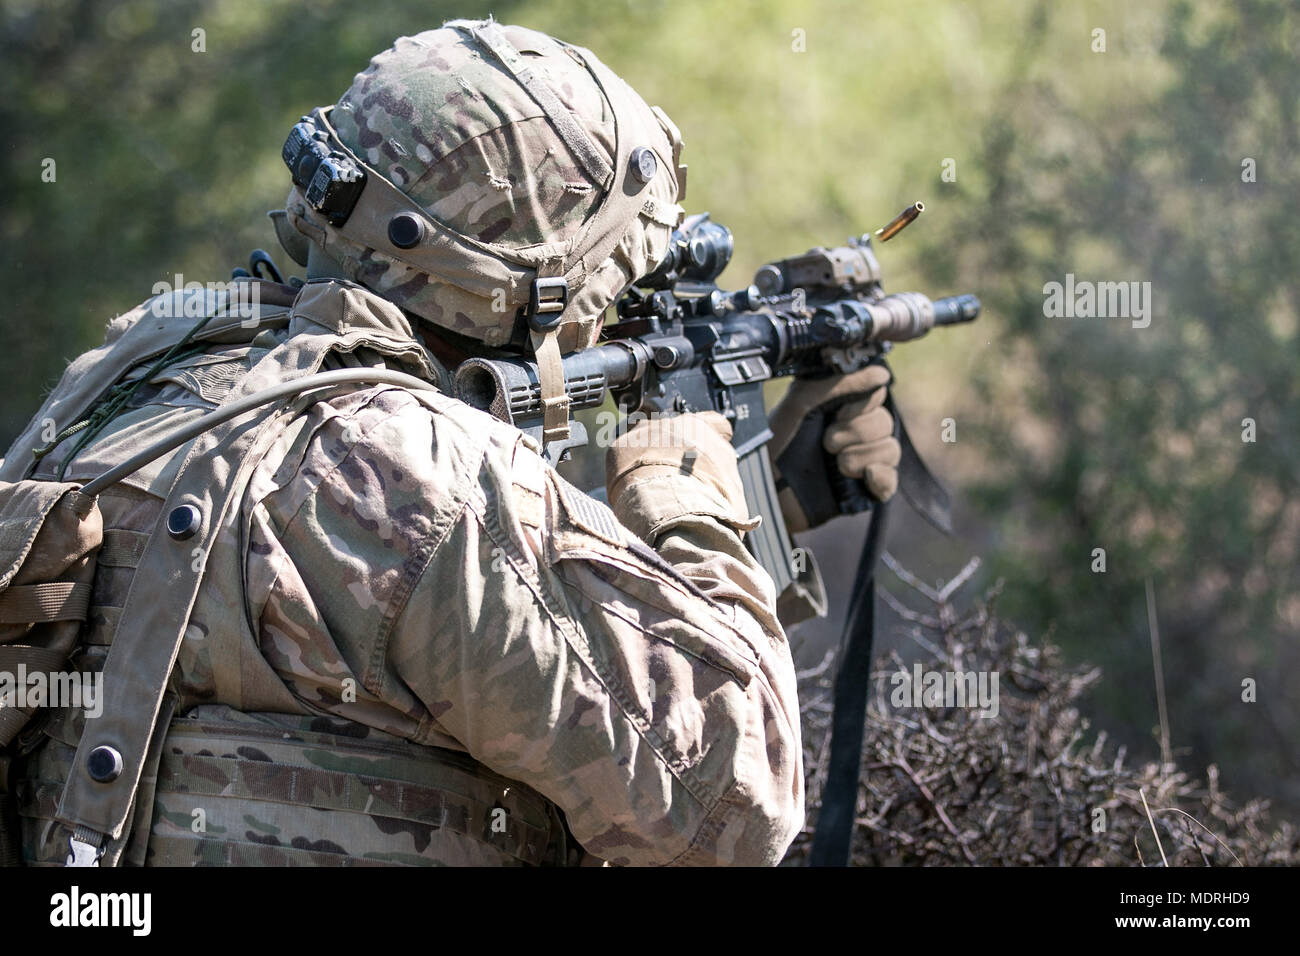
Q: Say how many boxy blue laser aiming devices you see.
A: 0